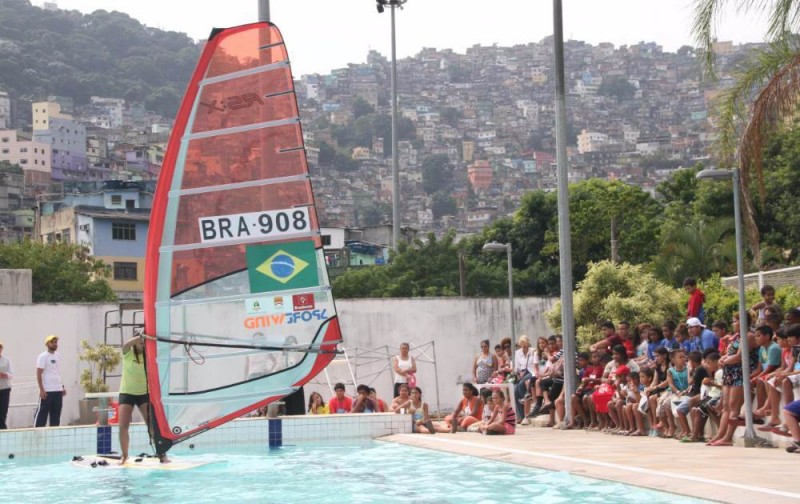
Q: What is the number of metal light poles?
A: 5